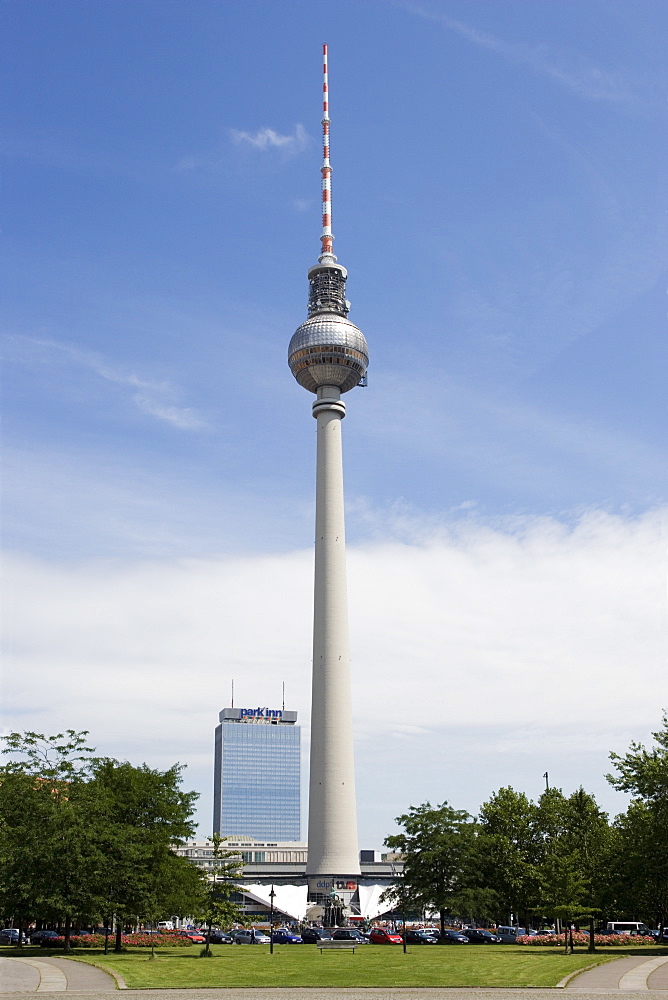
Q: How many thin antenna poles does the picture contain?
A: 2